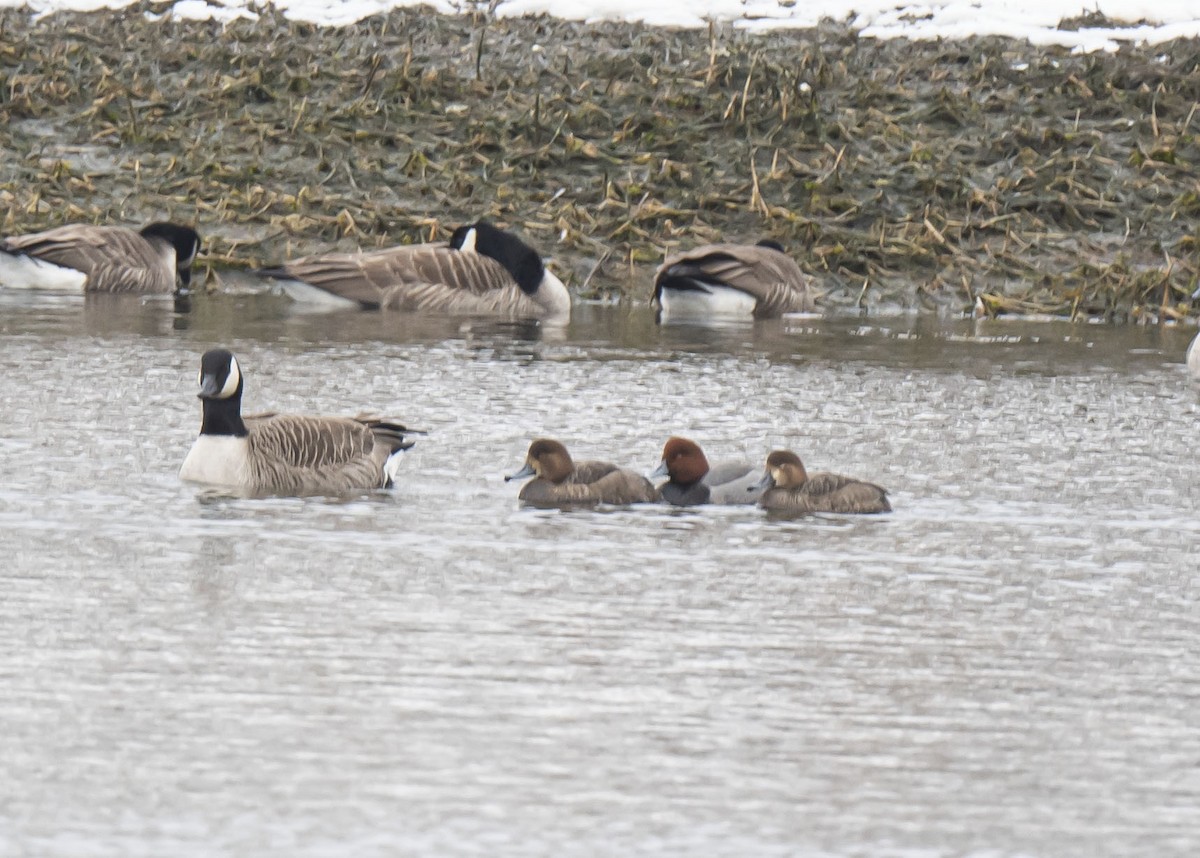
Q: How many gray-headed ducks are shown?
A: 0